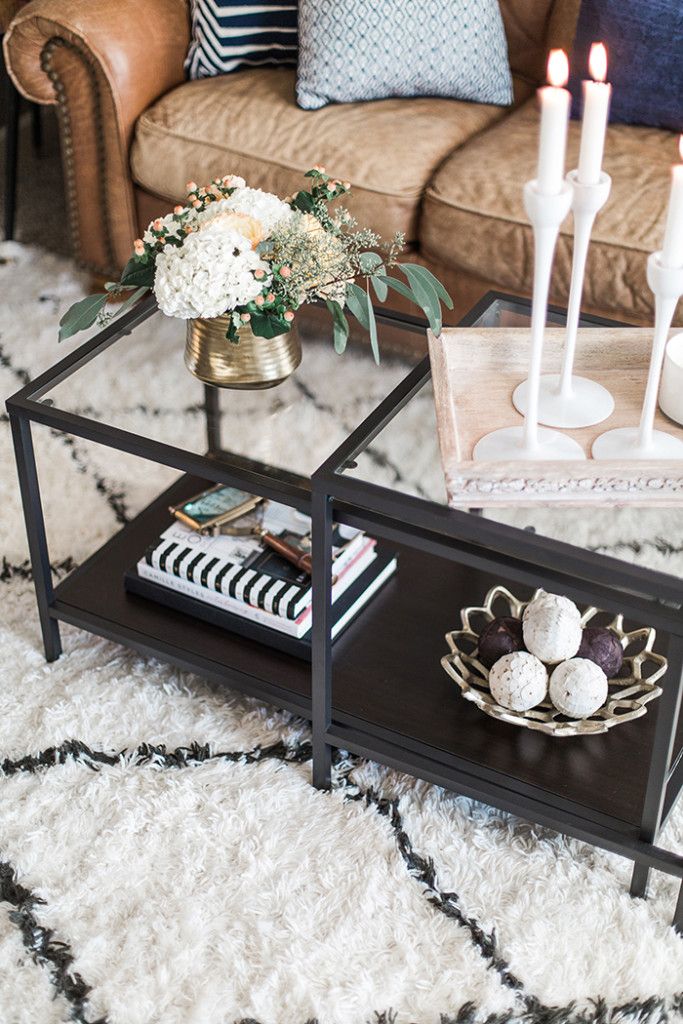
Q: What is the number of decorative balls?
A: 5